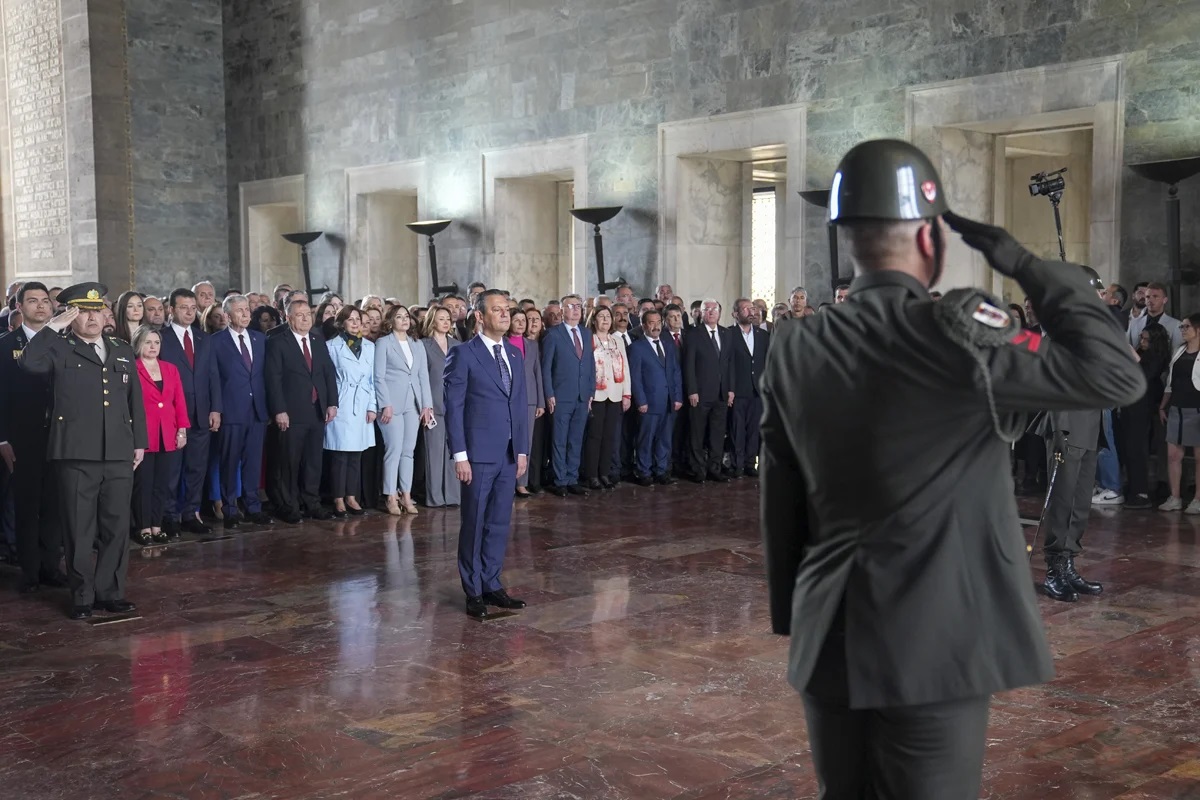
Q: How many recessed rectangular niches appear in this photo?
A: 5